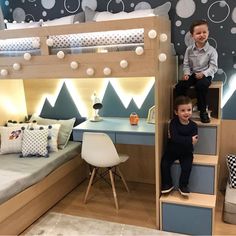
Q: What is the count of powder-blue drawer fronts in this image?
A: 5